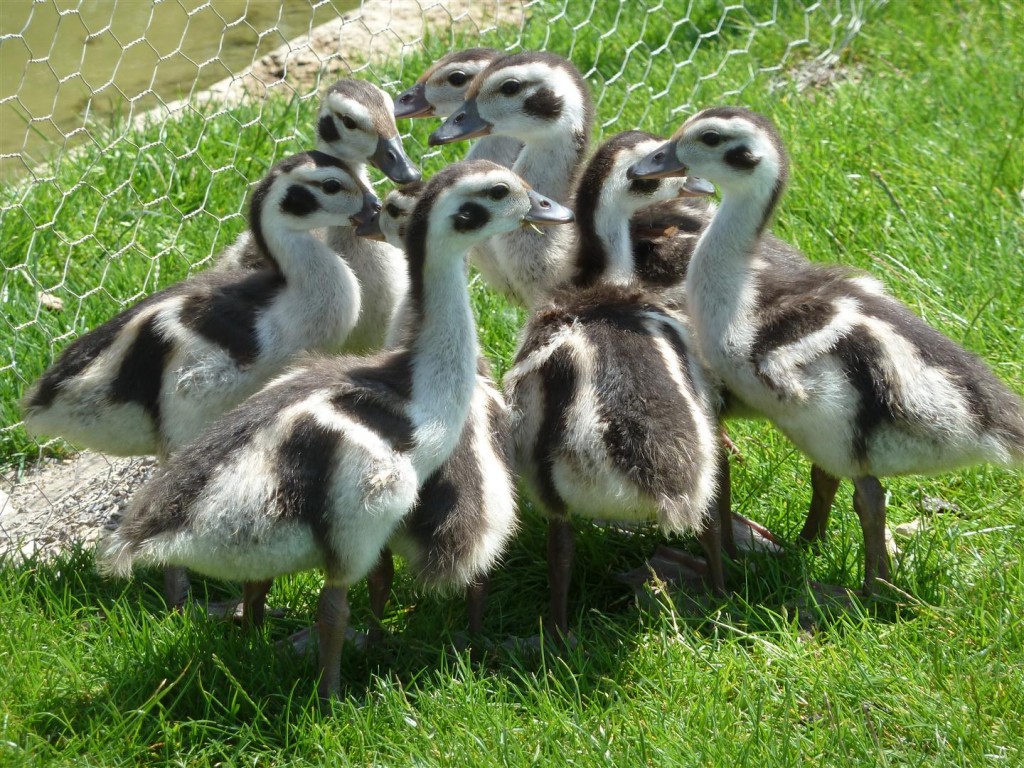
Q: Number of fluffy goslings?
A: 8